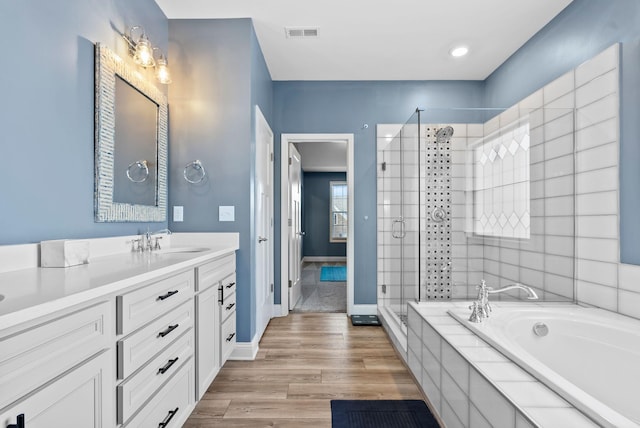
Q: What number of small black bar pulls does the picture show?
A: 9